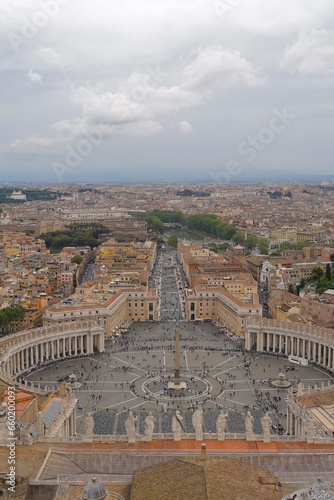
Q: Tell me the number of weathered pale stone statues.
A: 8